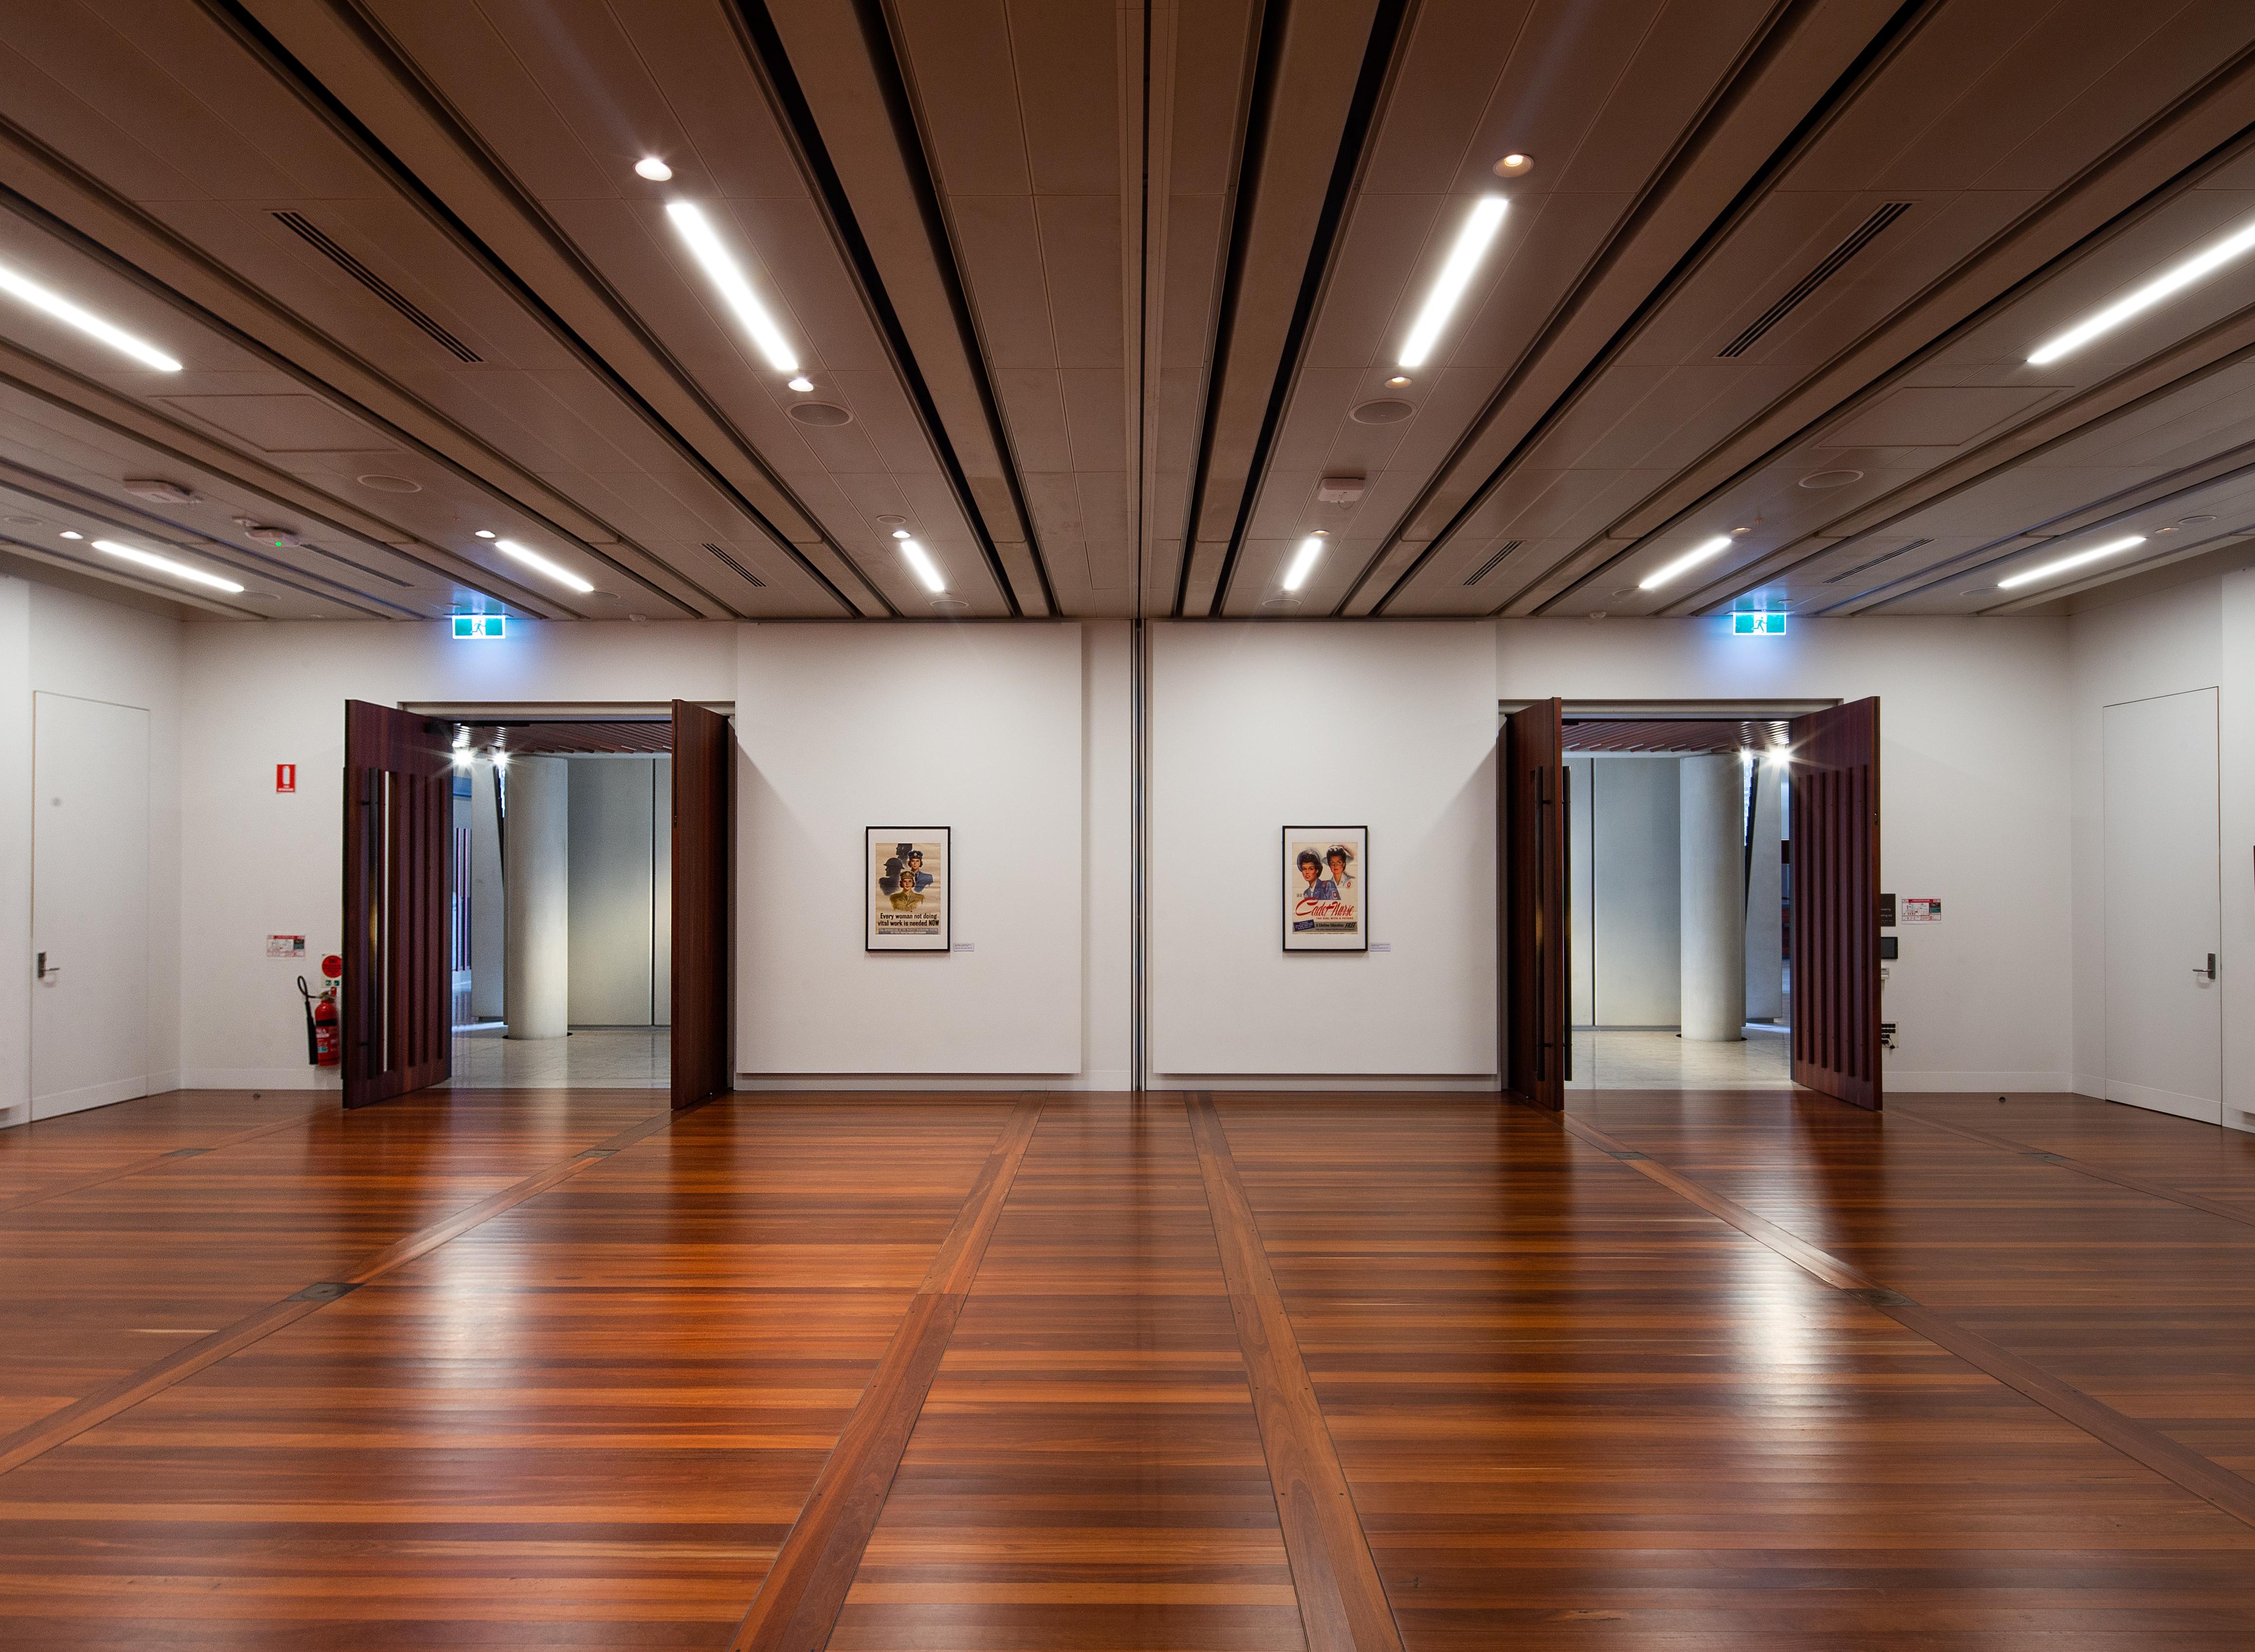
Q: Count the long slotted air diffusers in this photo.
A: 6